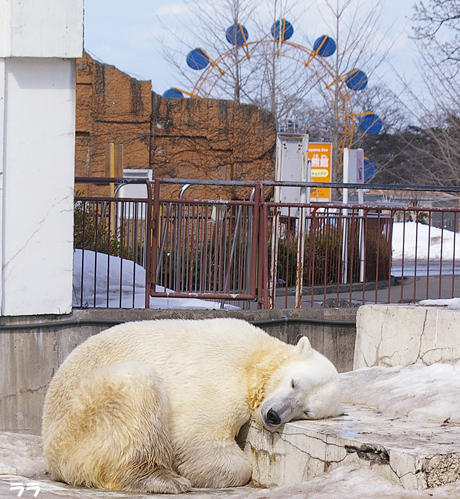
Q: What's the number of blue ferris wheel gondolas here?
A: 8